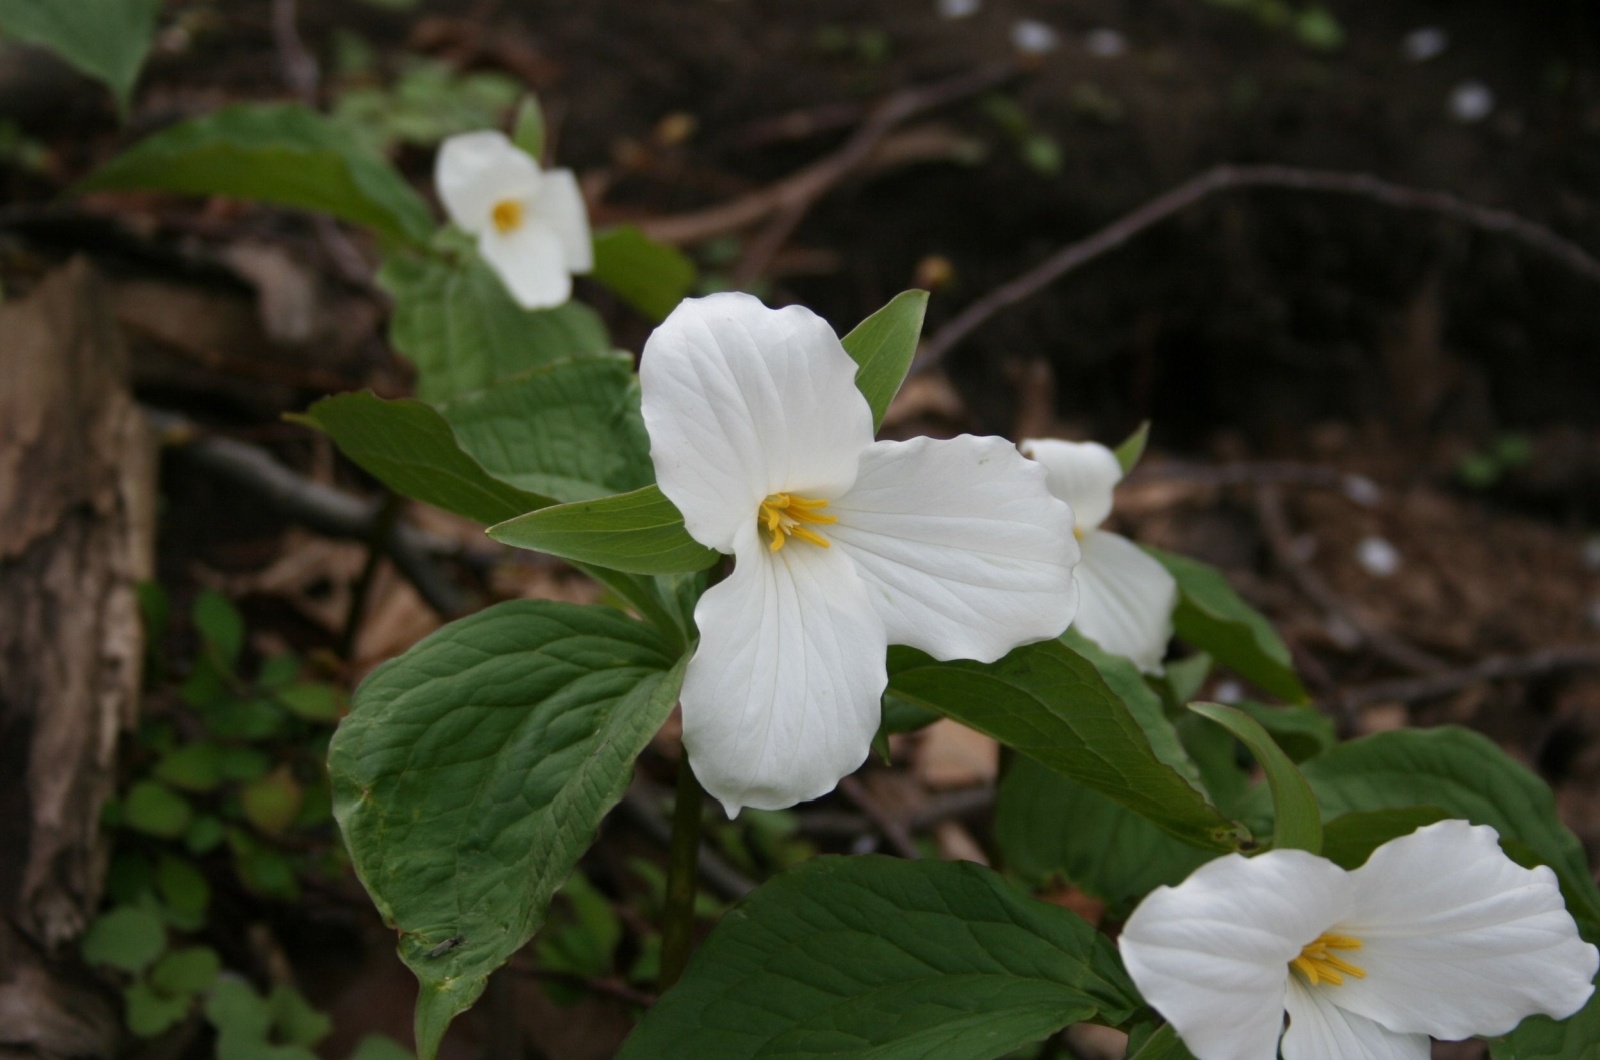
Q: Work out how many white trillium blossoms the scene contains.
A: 4